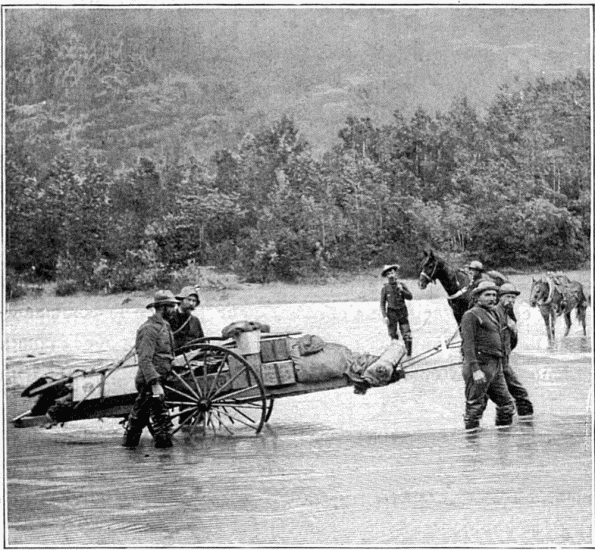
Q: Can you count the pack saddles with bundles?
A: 1